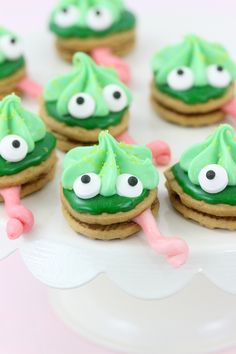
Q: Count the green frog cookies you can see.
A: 7